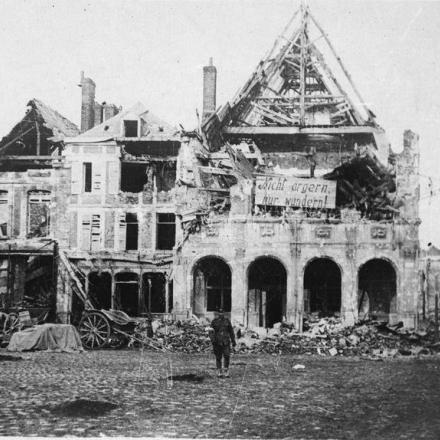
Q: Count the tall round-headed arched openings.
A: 4